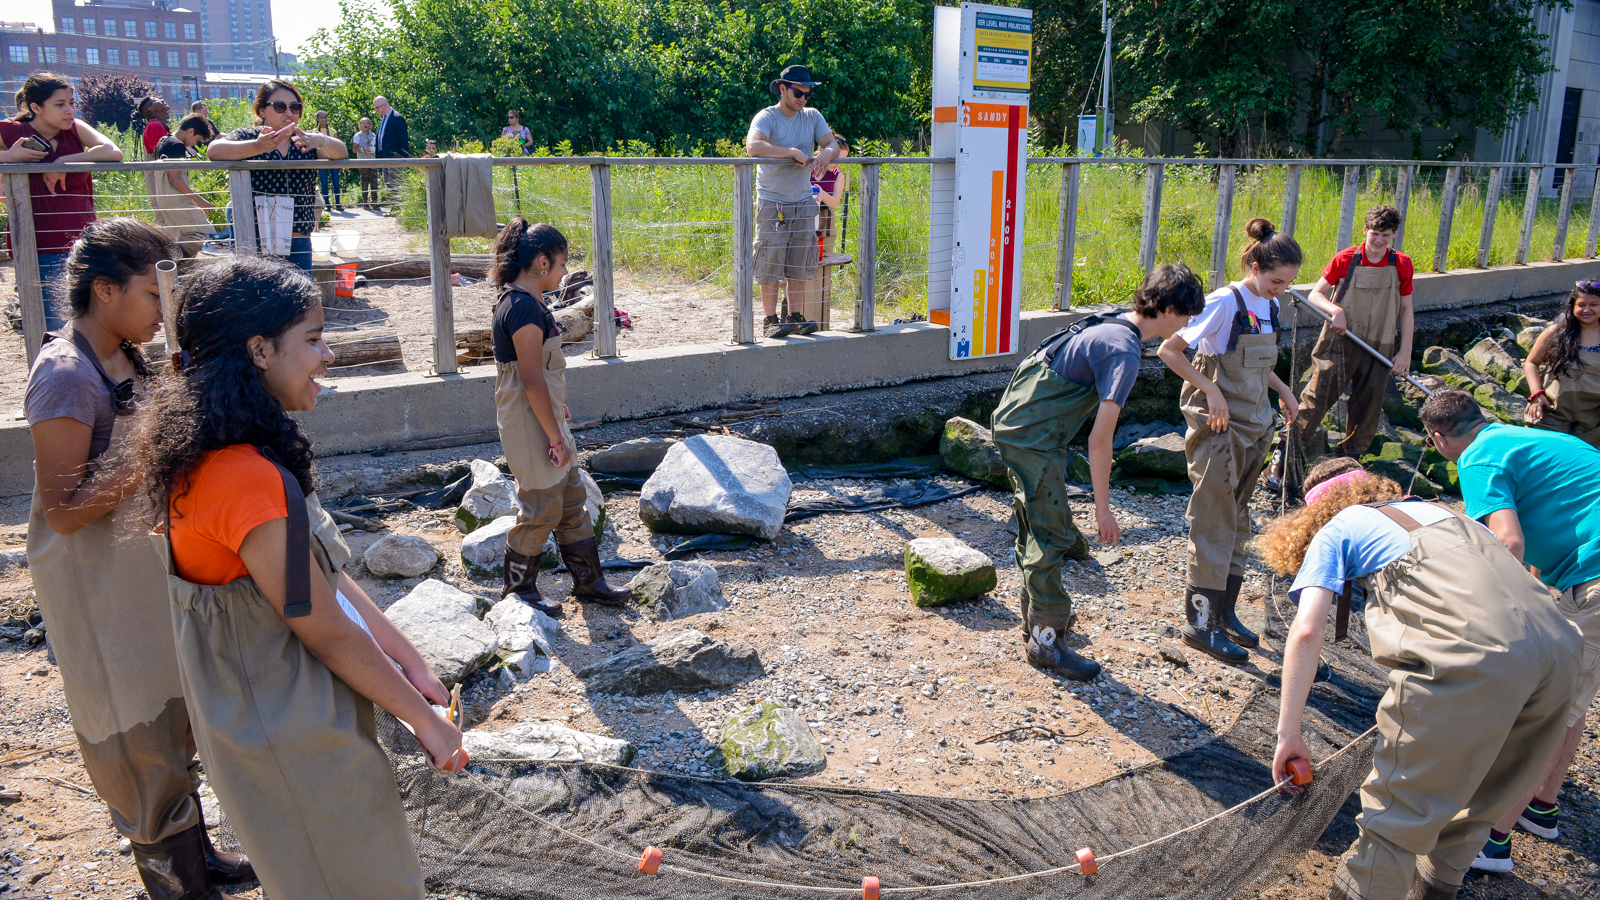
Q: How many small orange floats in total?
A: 5